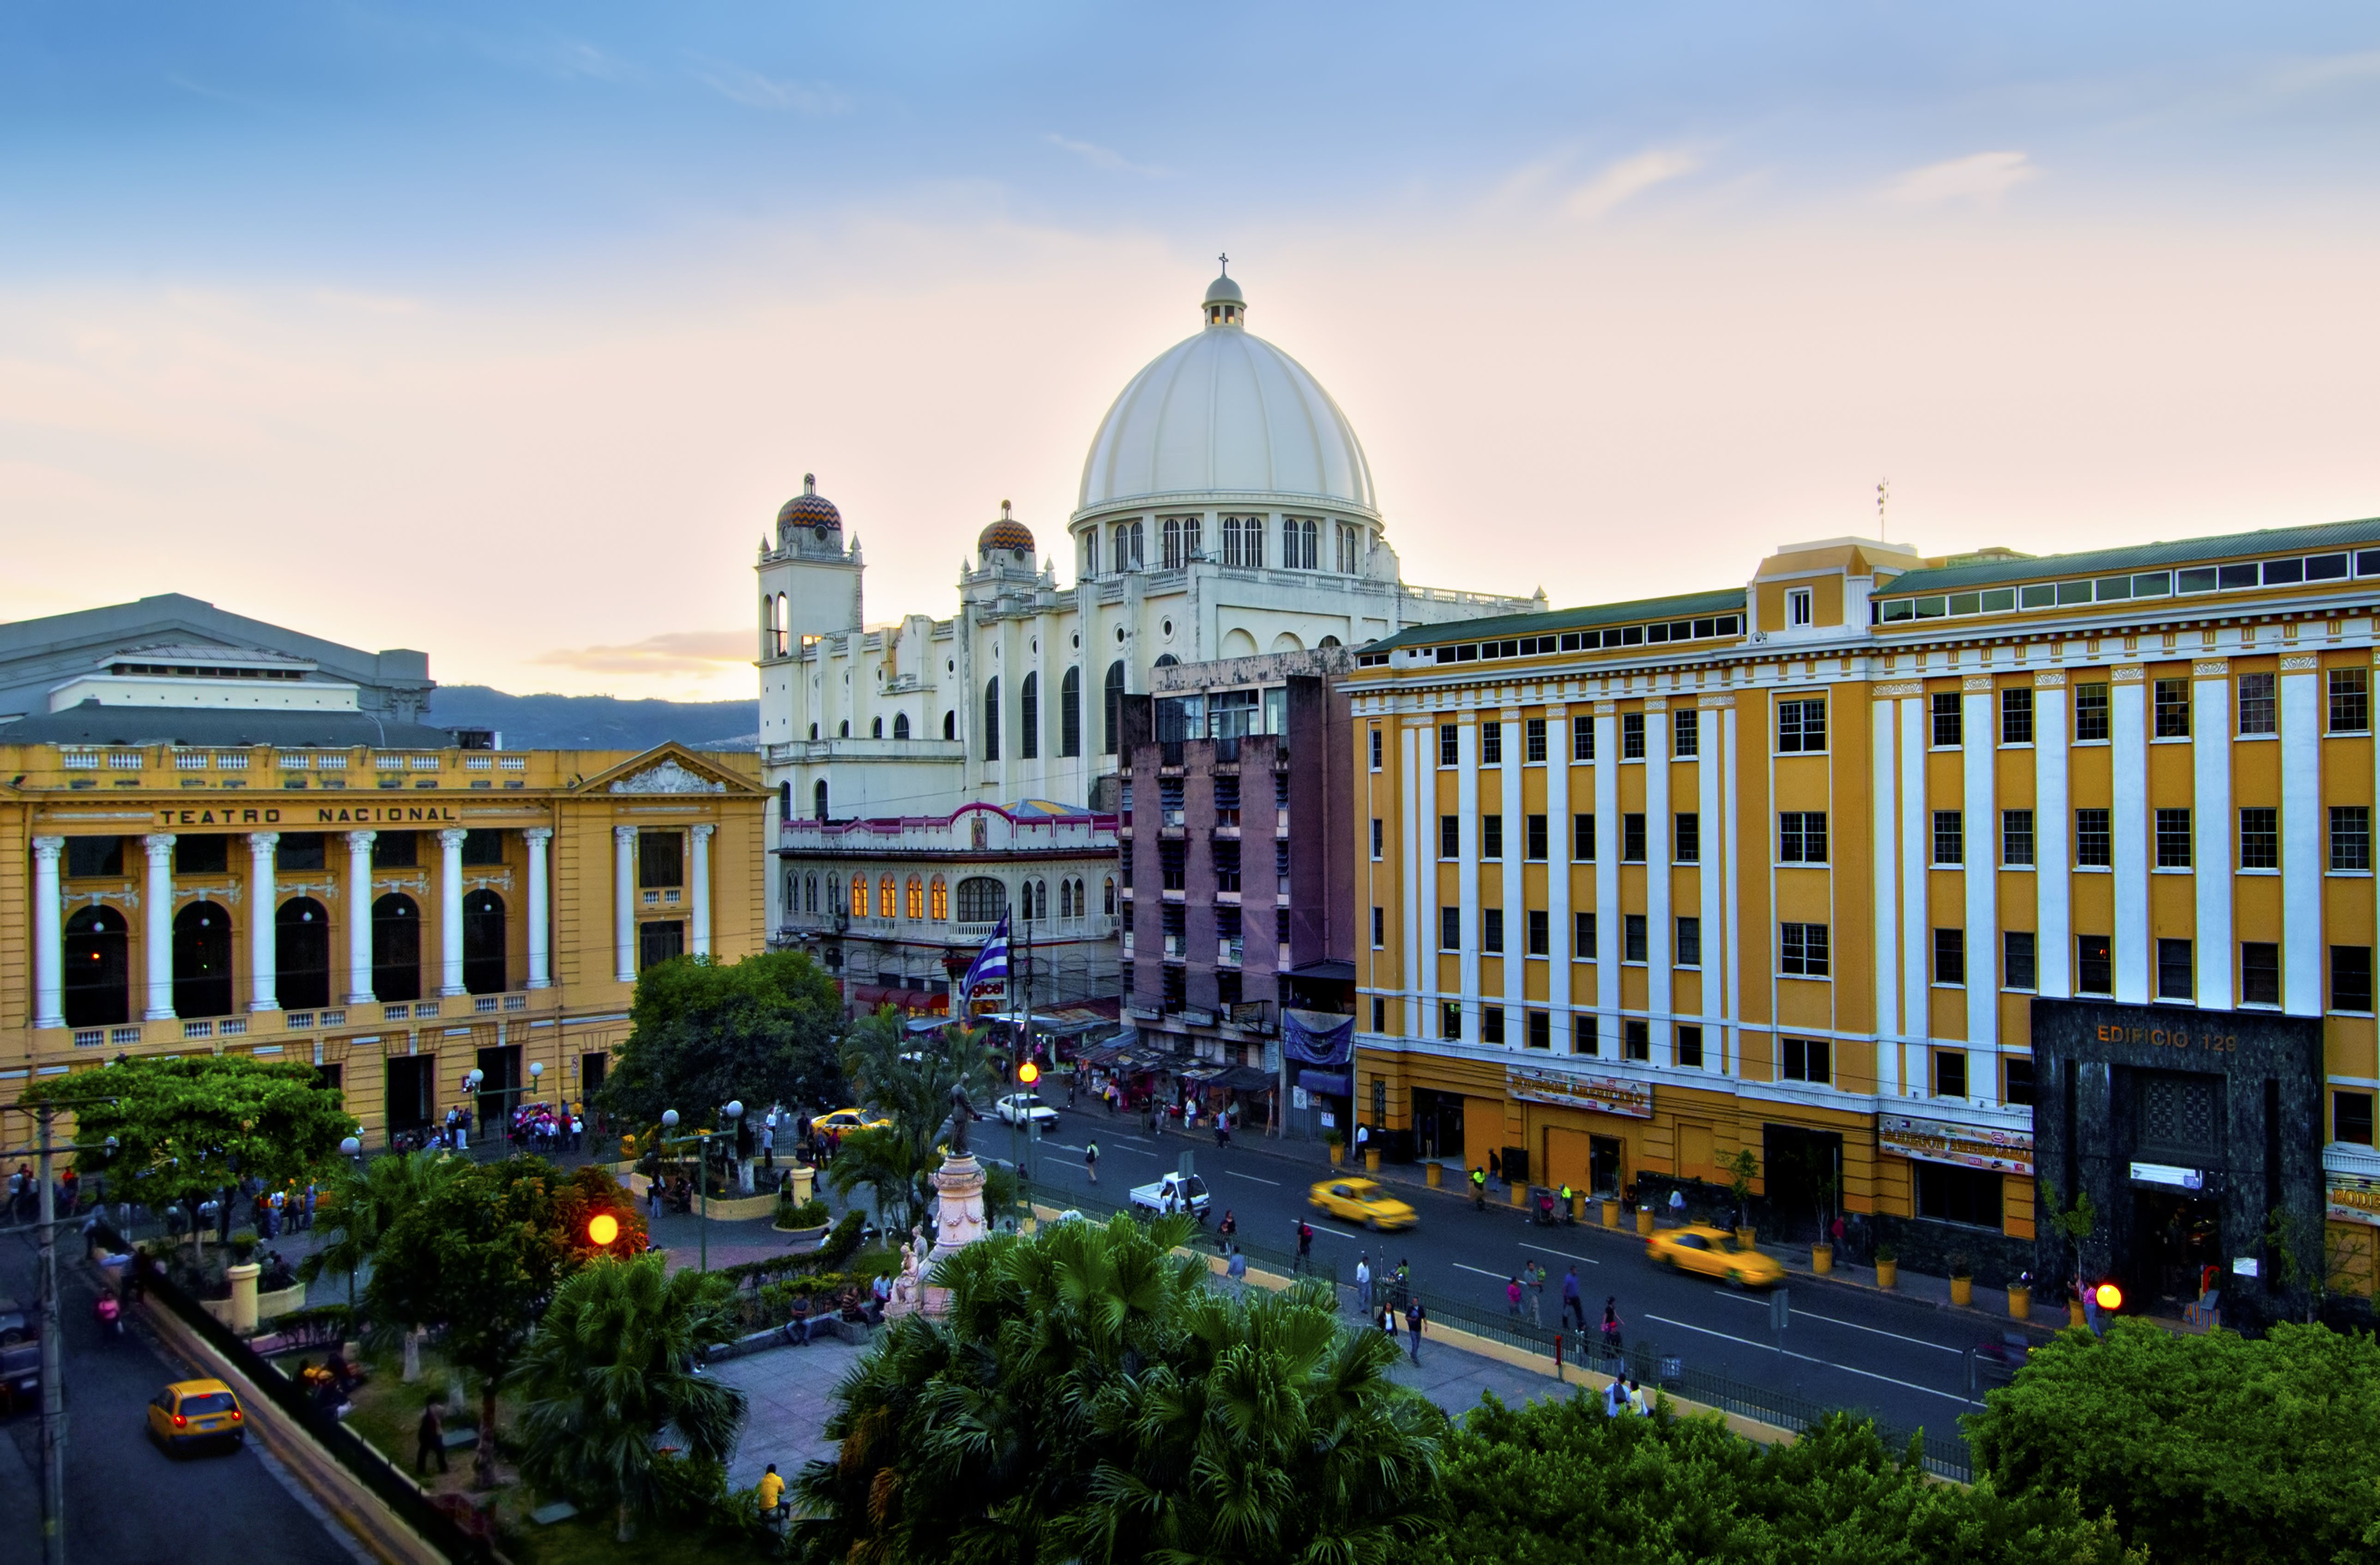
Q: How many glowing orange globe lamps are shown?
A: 3